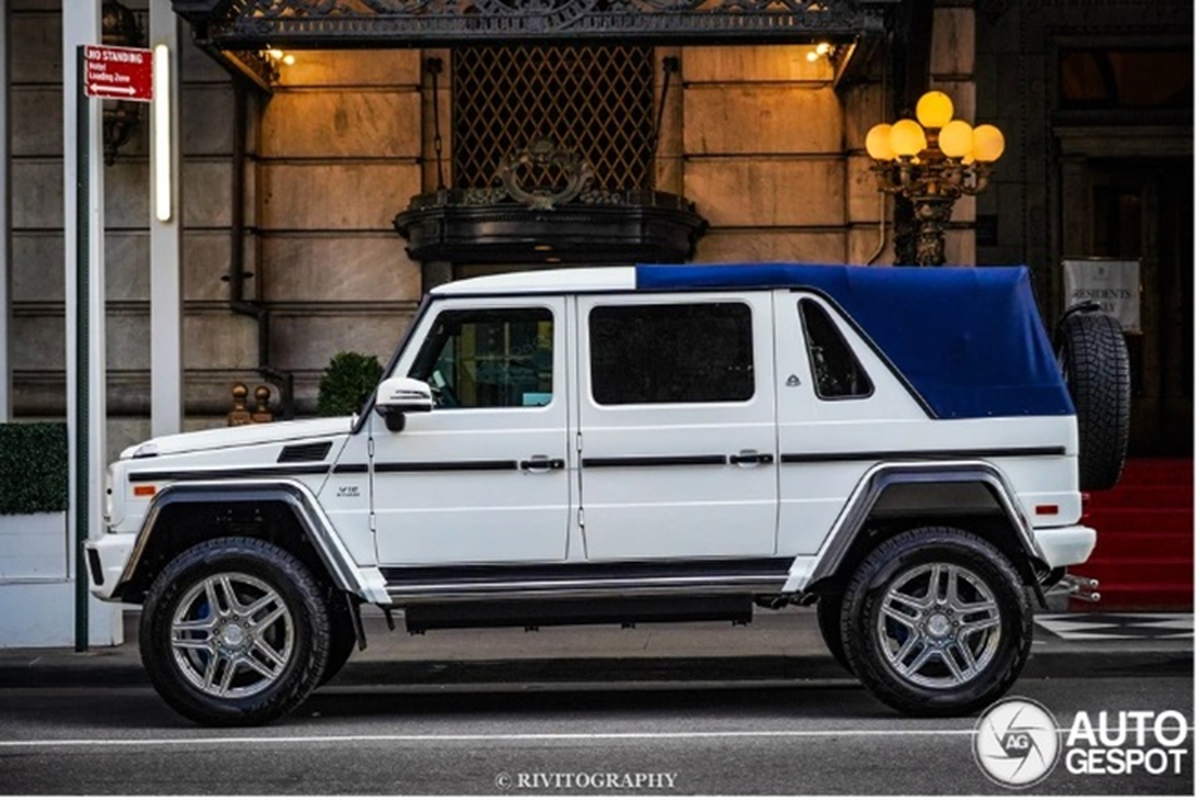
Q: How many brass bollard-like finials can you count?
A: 2